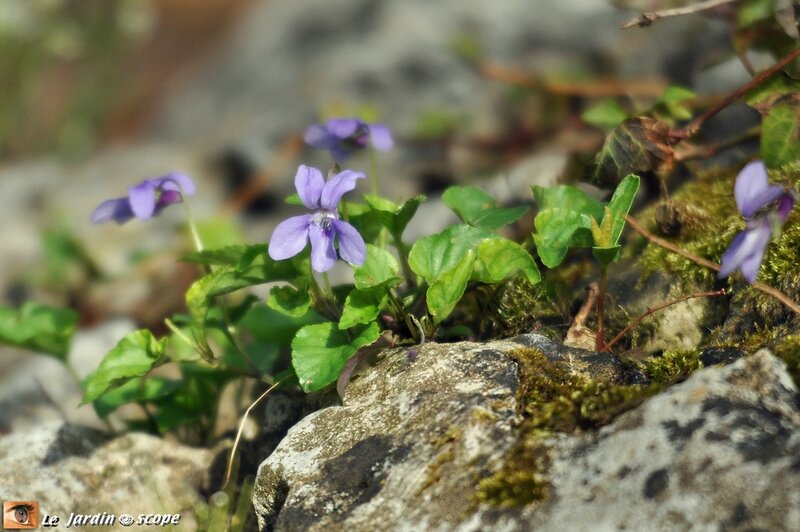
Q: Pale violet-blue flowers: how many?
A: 4